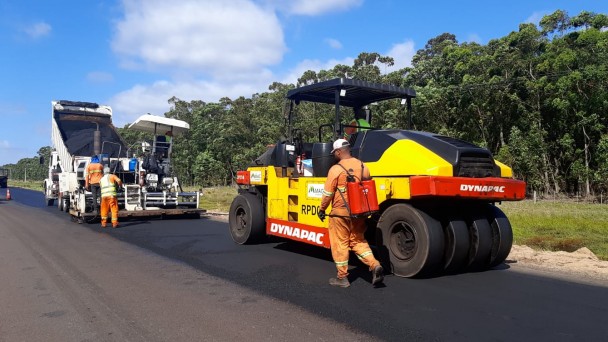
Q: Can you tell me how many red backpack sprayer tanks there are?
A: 1